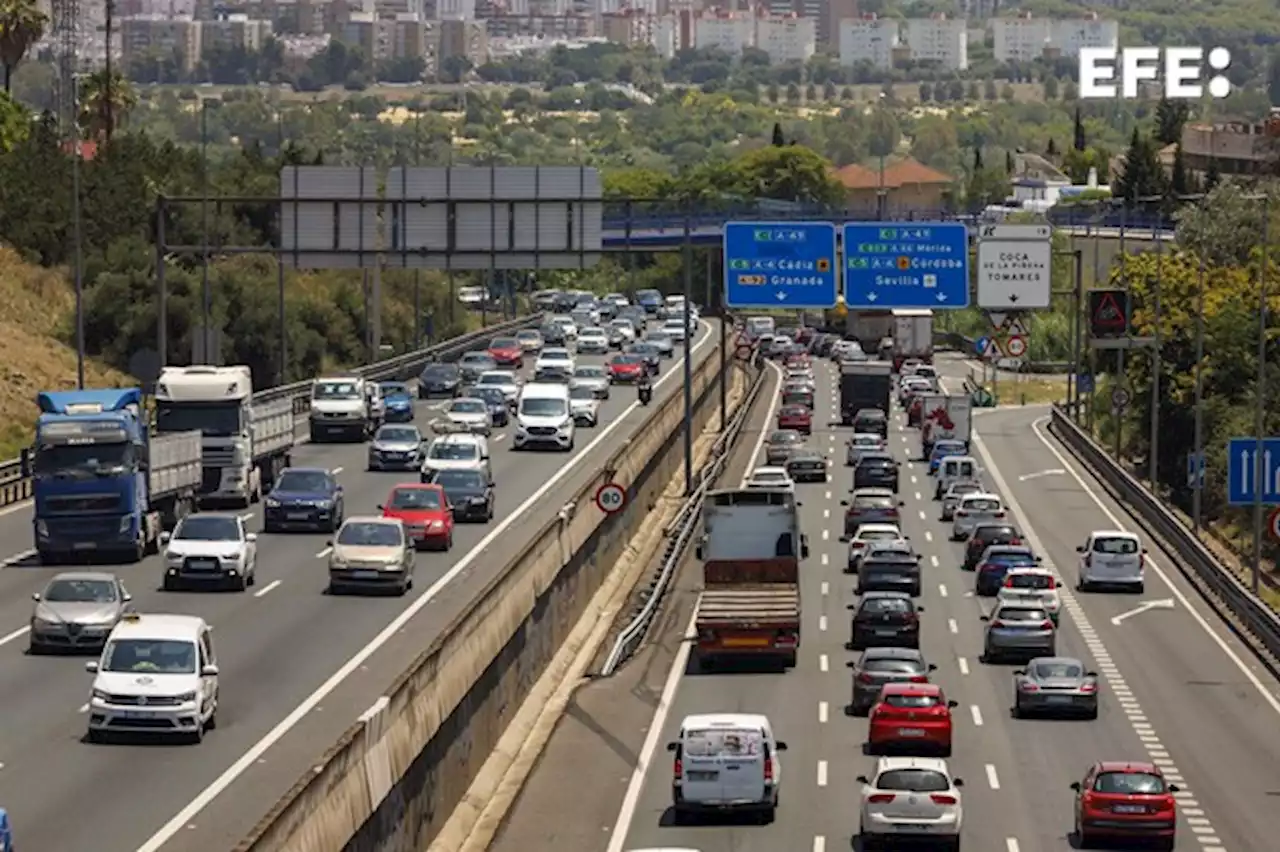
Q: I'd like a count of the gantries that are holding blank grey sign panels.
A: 1